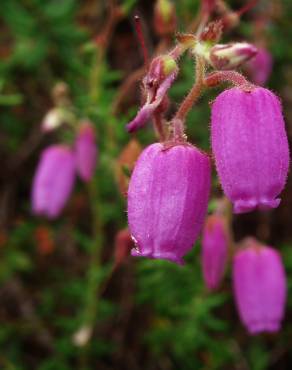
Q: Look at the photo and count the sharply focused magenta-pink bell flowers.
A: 2